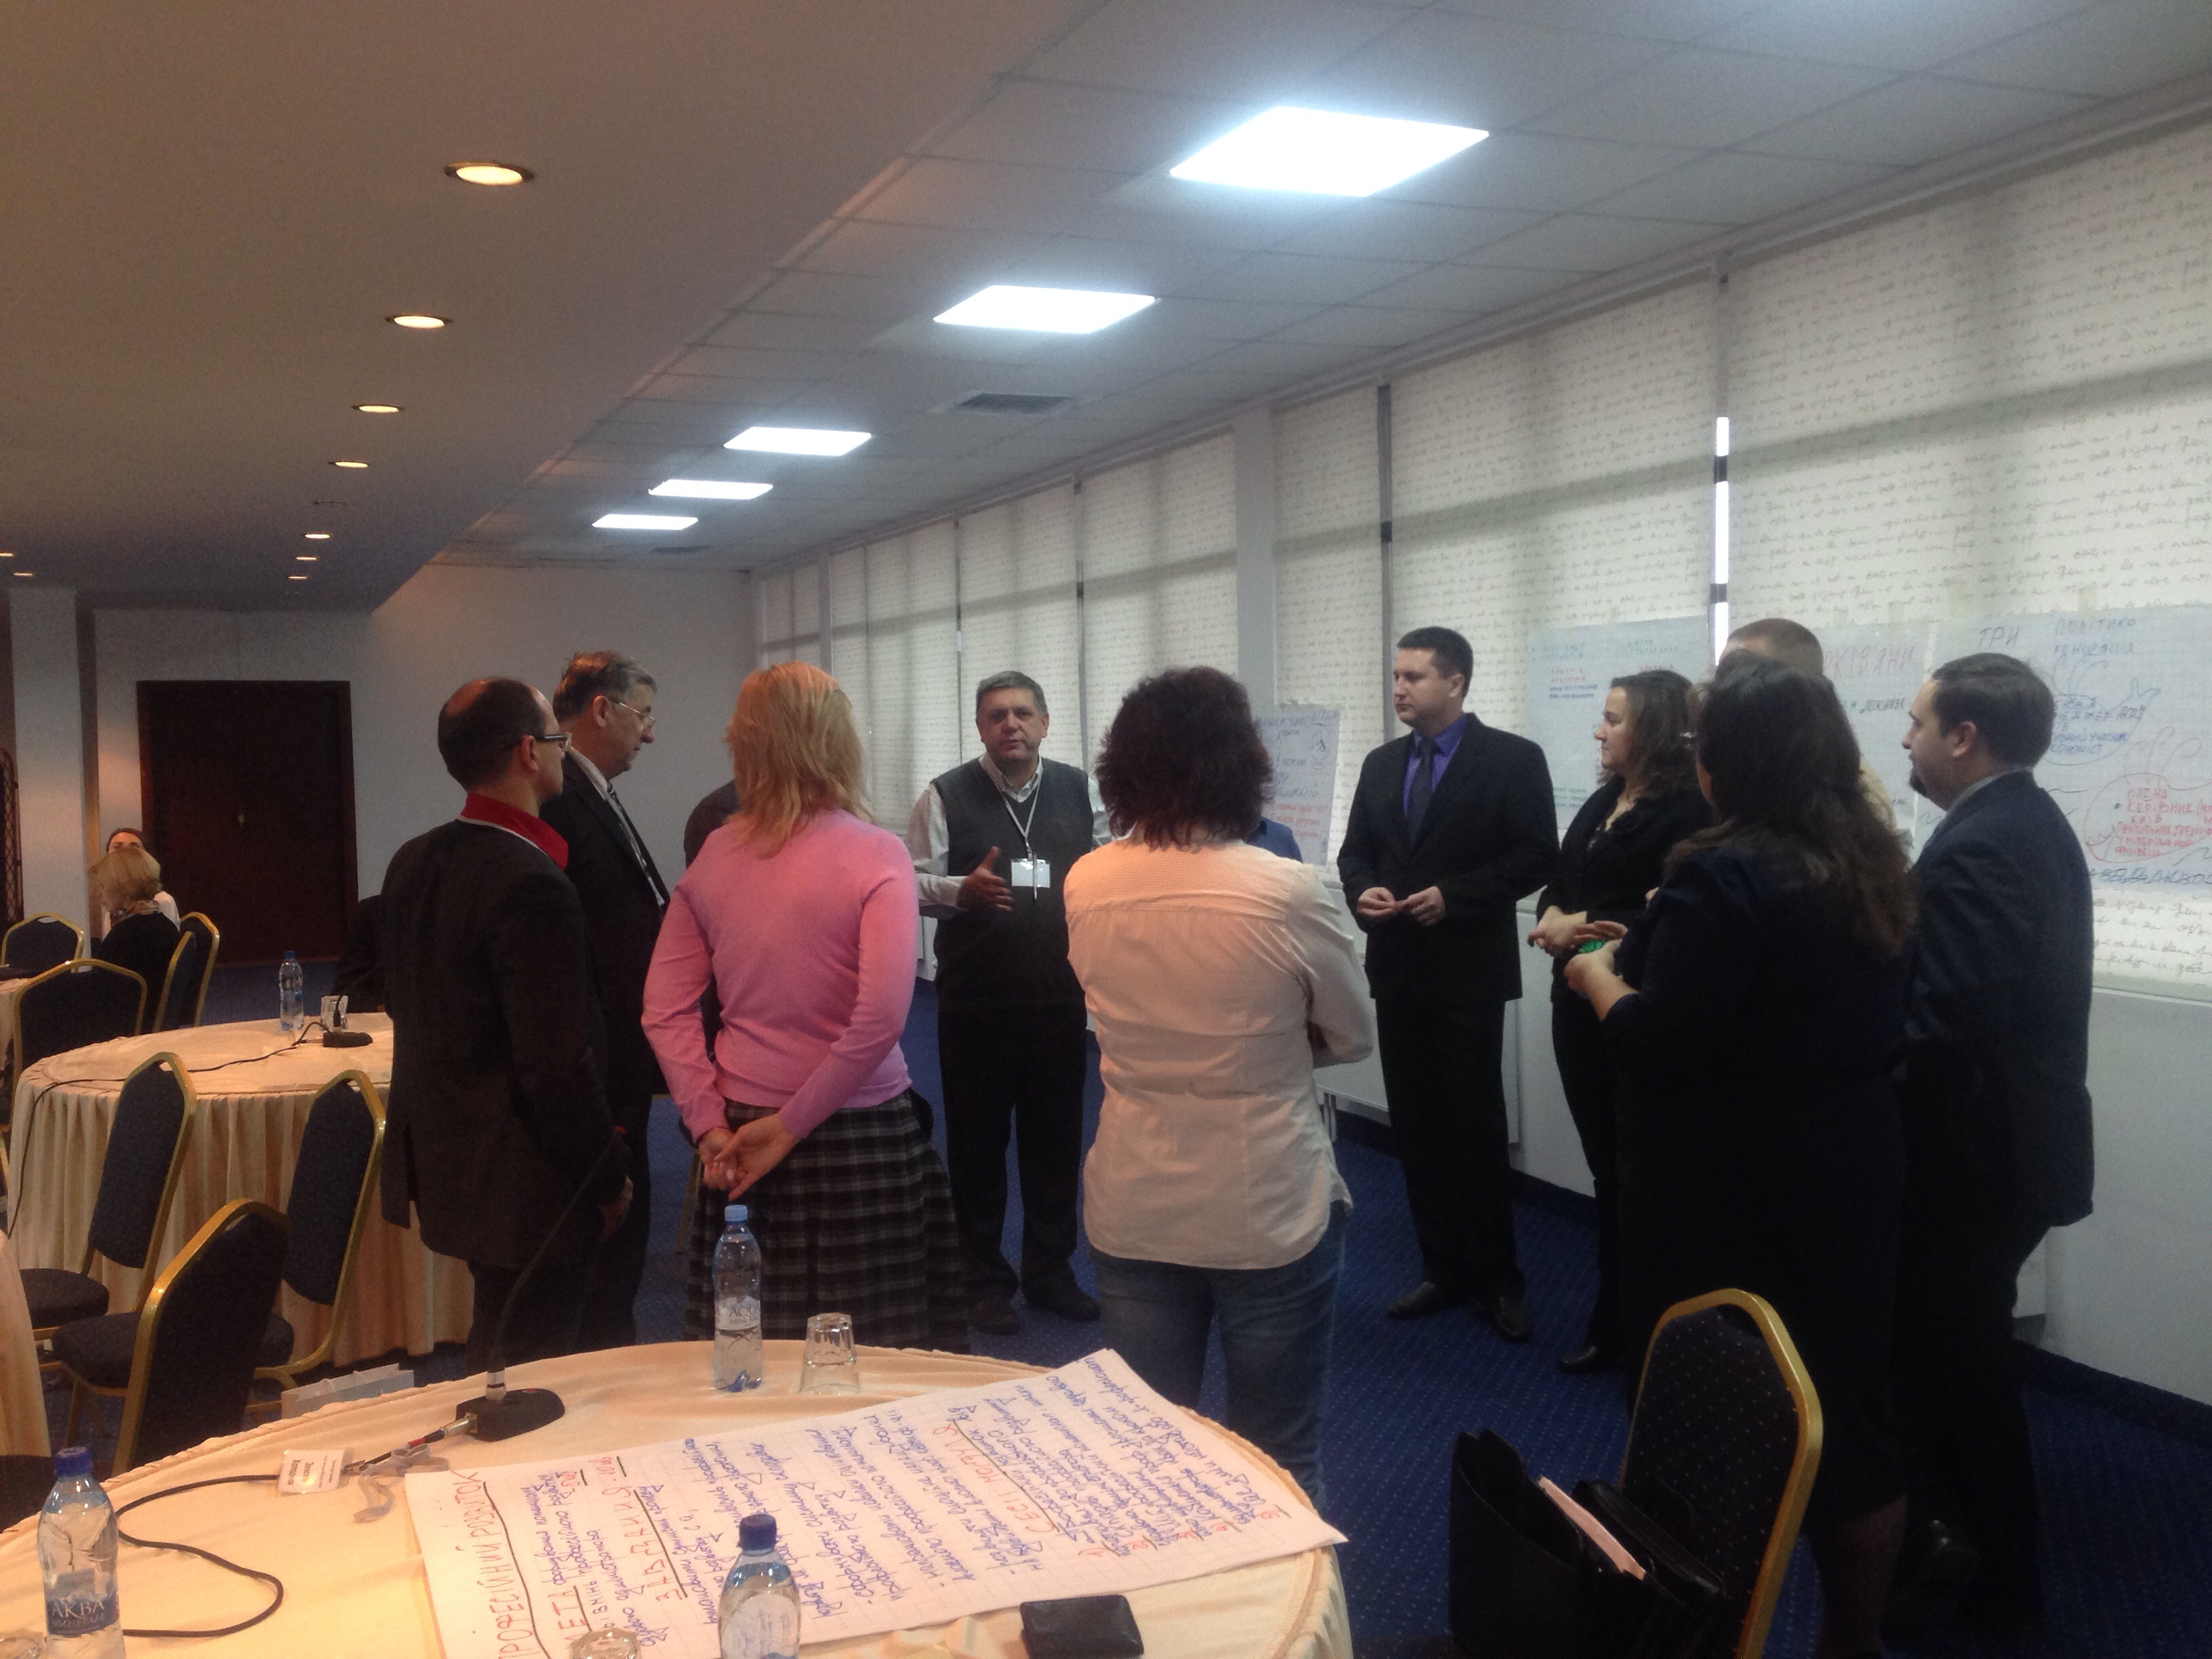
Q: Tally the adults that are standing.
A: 12